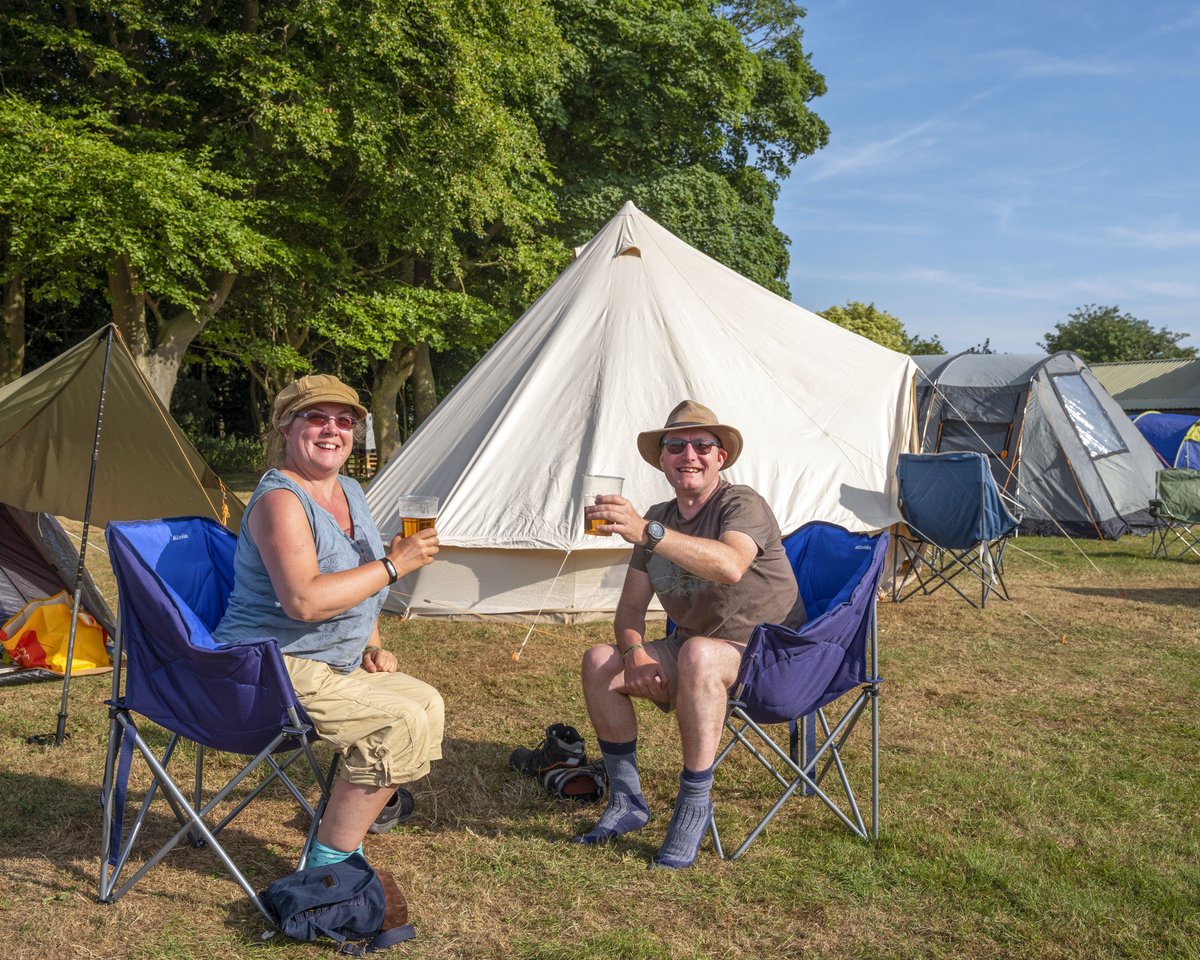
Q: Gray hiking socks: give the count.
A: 2